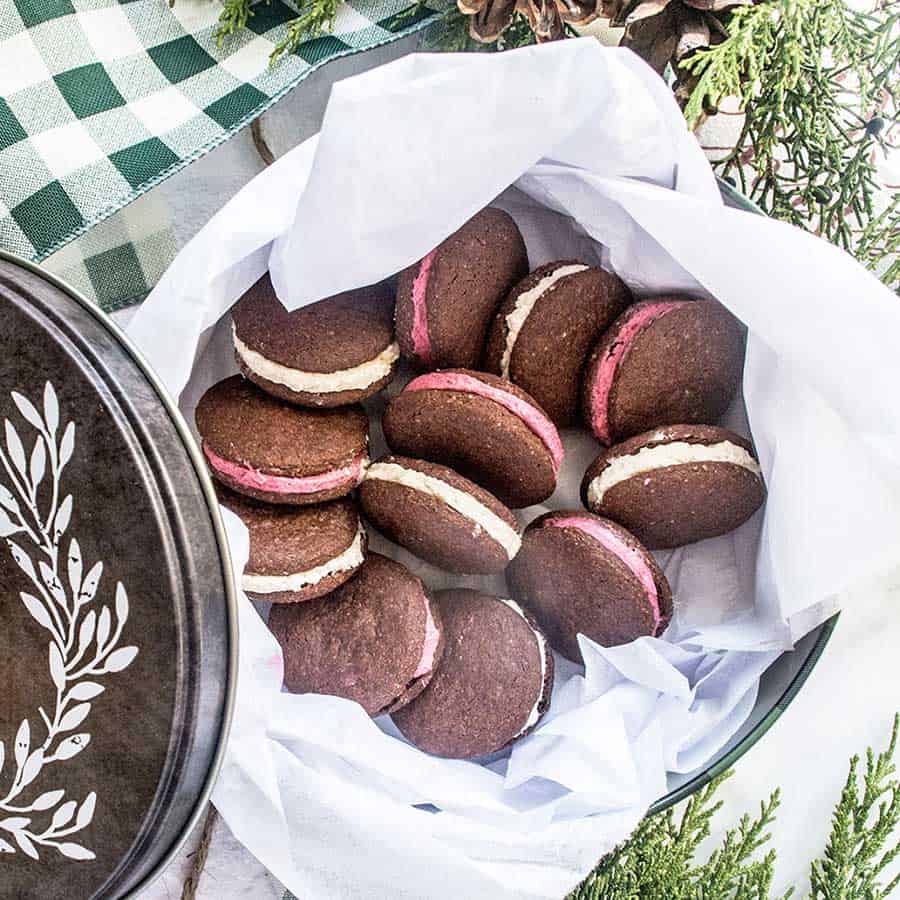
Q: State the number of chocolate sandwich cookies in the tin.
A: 12